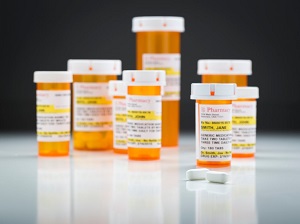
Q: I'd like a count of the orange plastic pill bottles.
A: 8